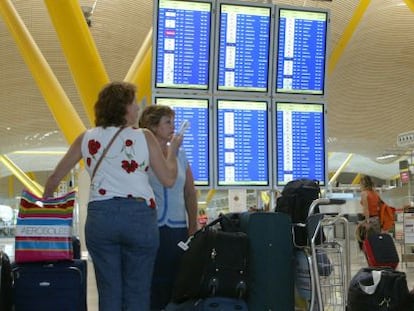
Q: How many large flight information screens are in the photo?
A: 6